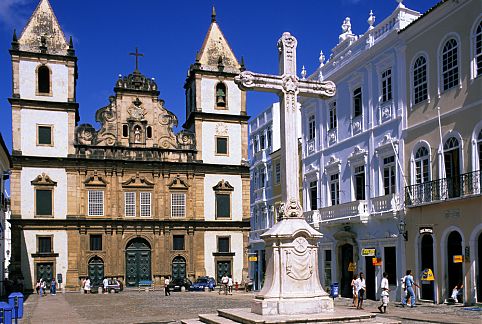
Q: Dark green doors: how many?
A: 5